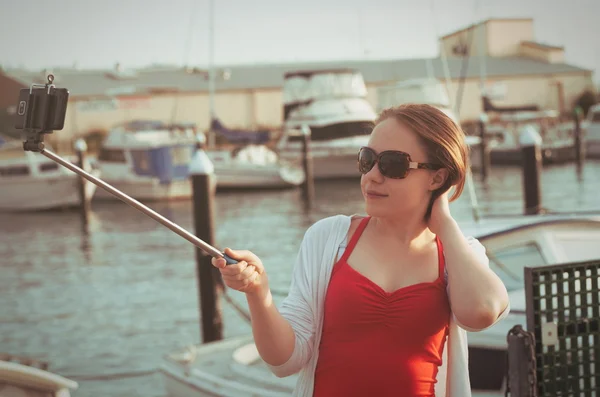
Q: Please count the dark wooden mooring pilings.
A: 6